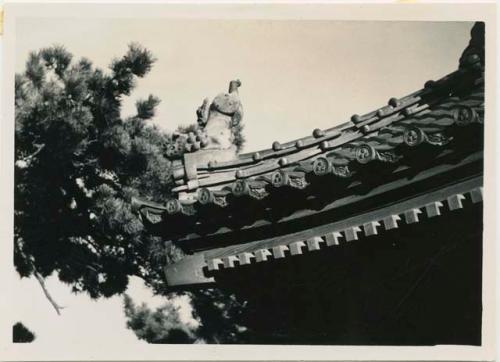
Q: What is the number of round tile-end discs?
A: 8